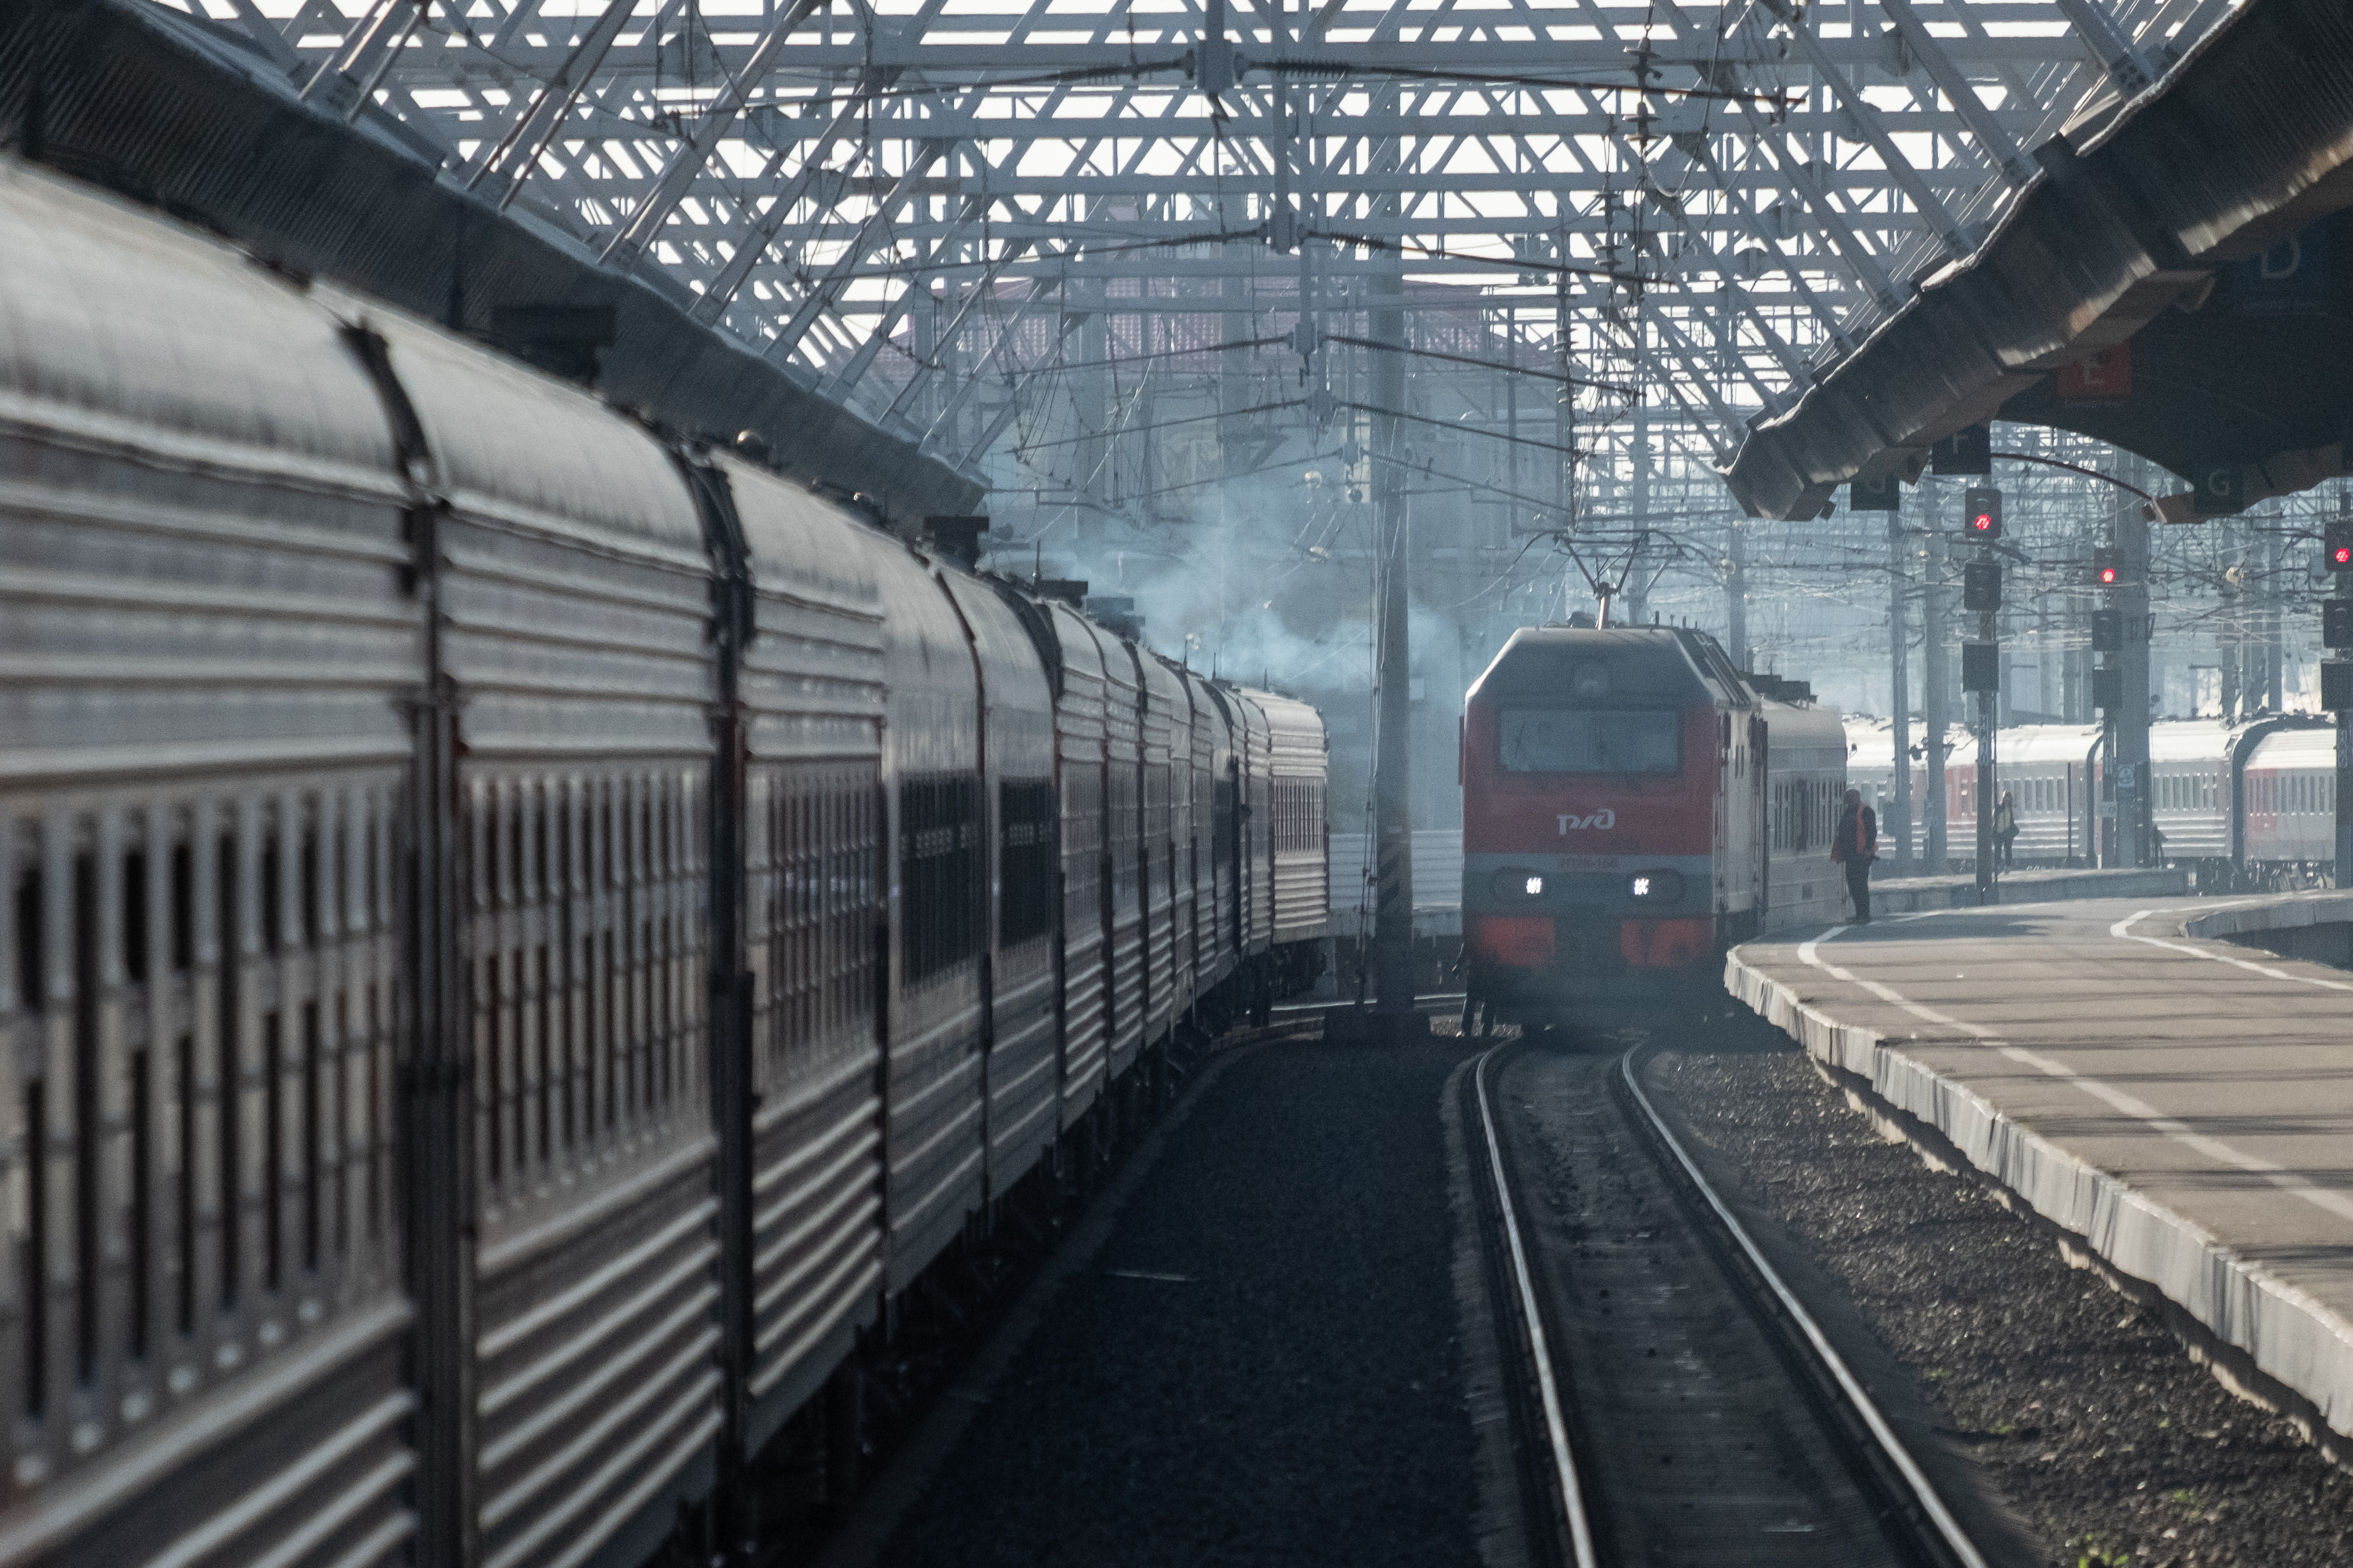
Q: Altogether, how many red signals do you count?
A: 3